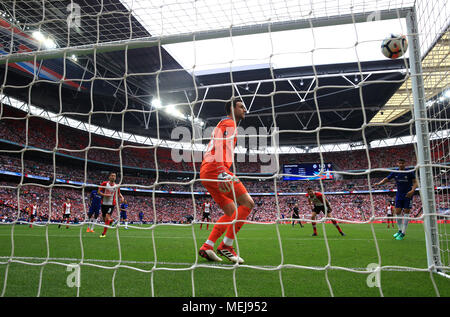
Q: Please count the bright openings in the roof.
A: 1